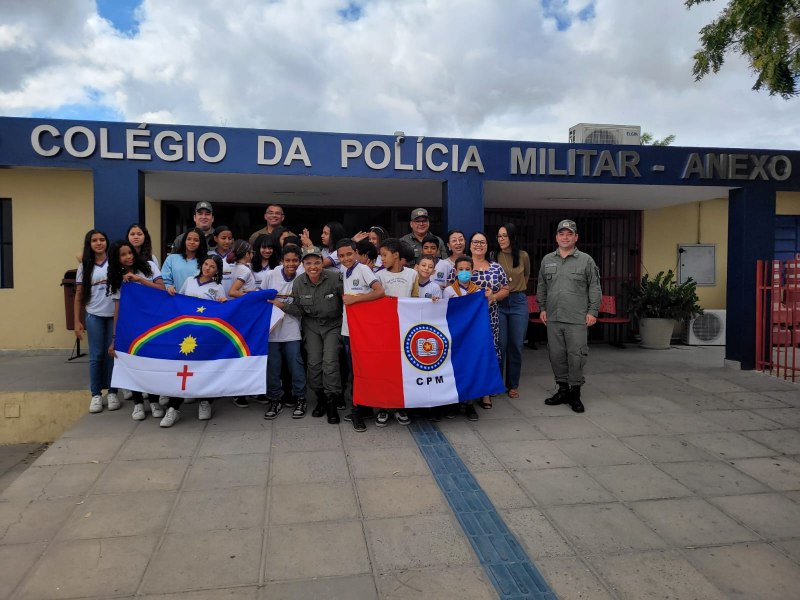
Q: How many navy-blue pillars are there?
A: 3